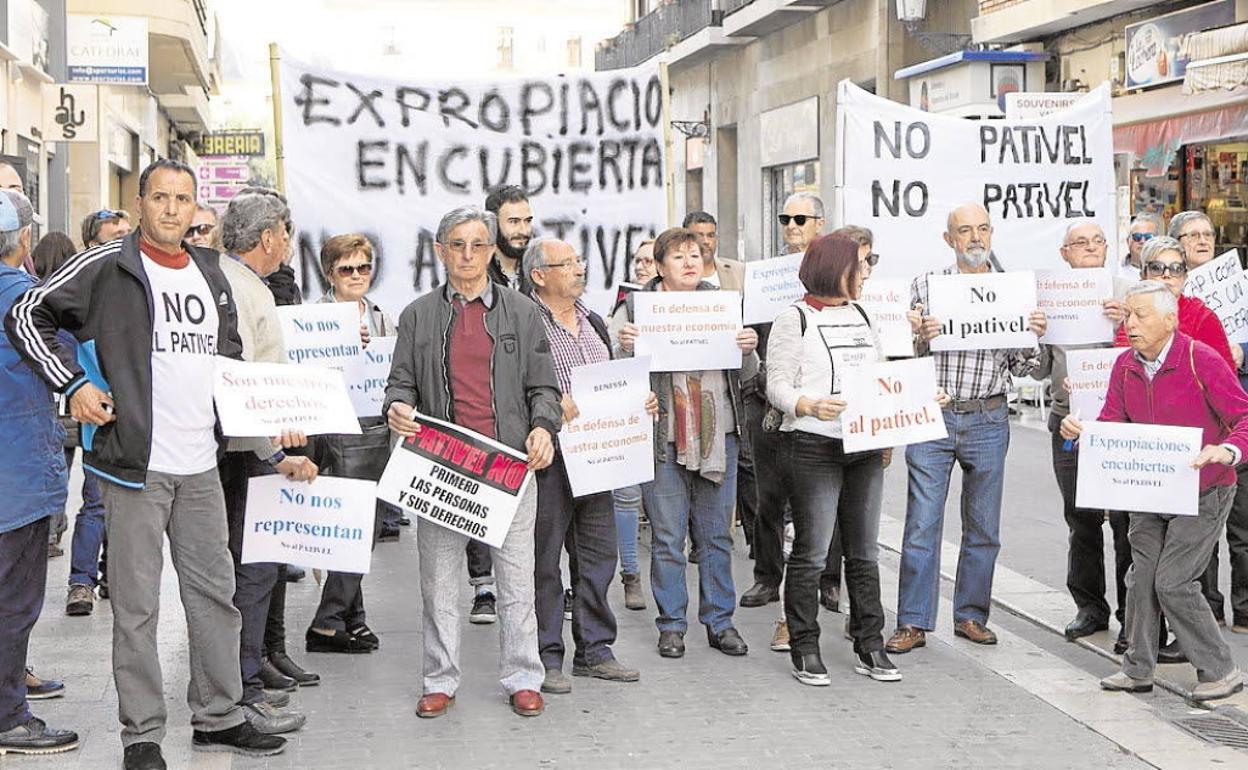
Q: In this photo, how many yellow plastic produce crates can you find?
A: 0